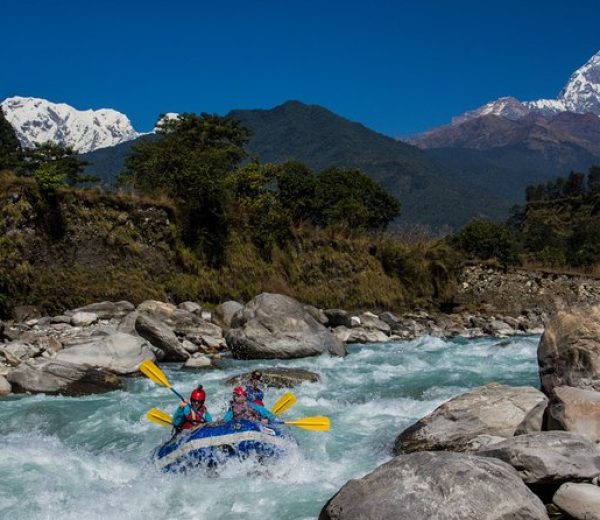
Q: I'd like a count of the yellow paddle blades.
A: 4